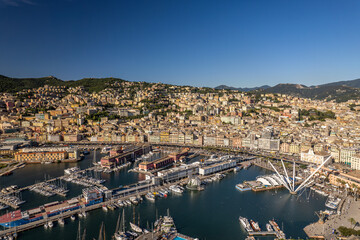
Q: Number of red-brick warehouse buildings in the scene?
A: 2